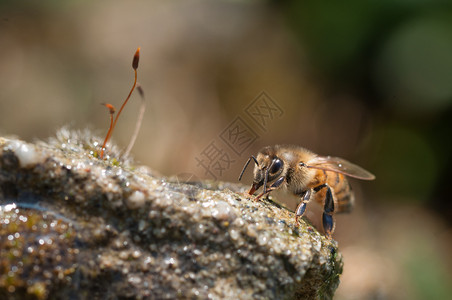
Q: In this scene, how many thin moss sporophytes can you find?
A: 3